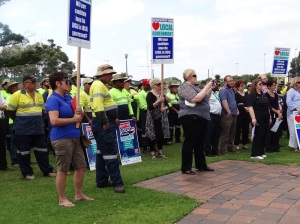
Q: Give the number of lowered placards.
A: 3